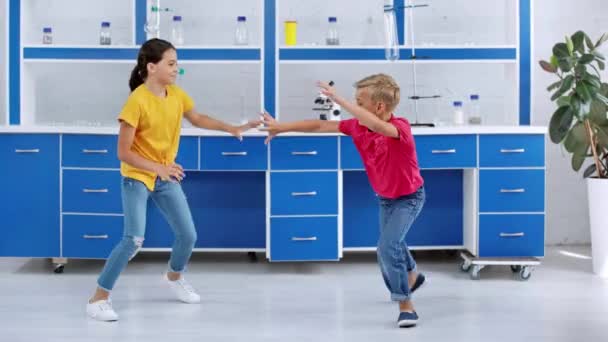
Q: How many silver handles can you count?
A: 12